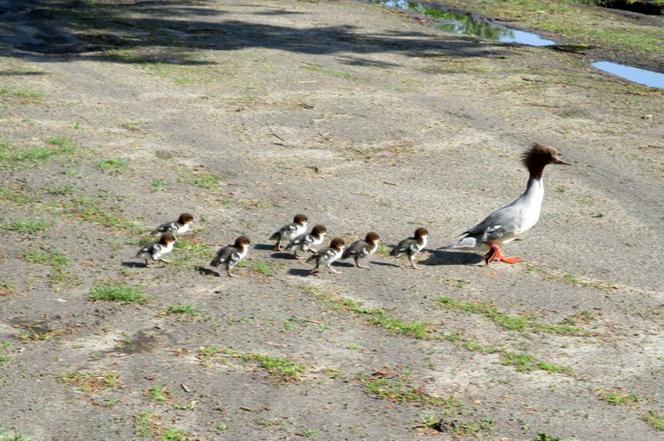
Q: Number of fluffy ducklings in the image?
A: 8